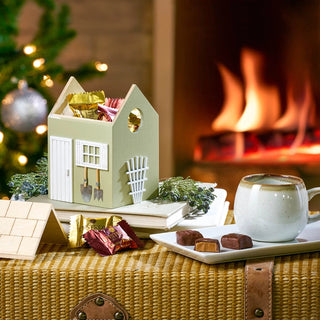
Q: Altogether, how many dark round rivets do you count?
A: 4